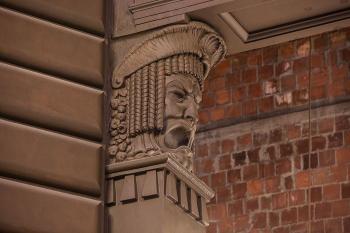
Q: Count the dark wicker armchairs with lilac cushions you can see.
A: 0